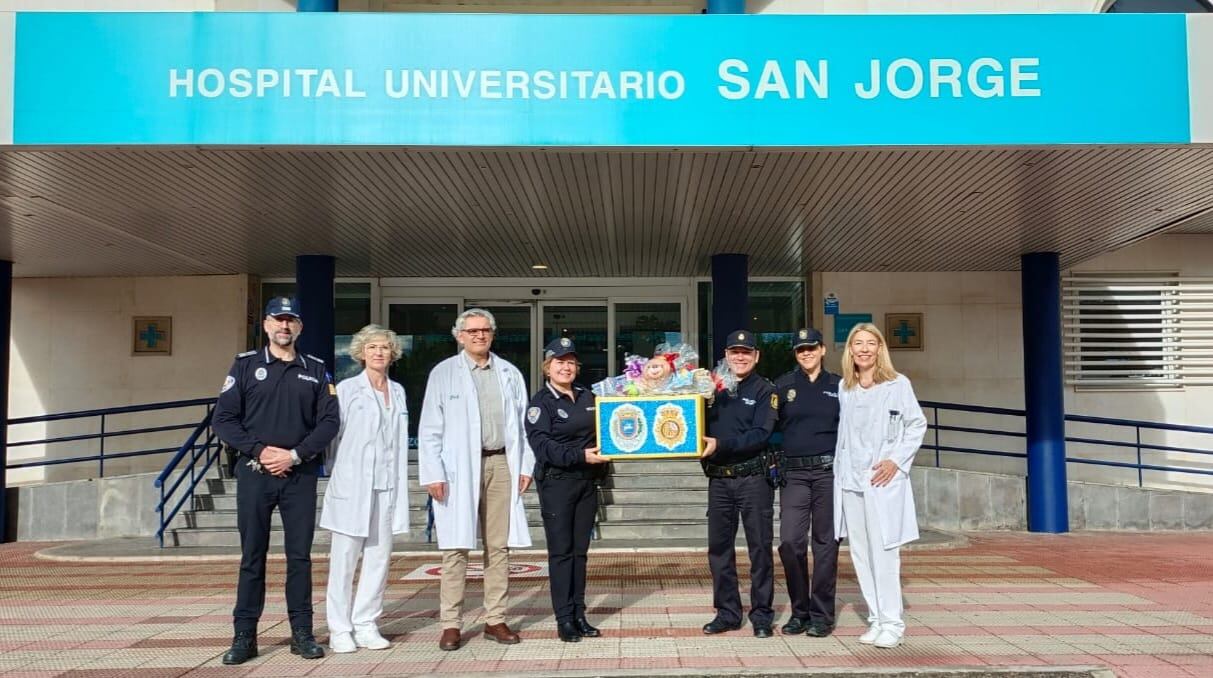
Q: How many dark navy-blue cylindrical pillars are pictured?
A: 4